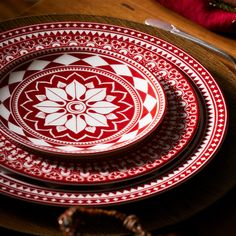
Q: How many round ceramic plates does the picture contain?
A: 3